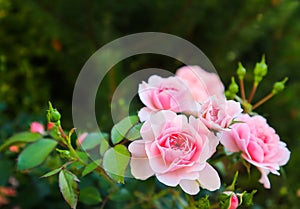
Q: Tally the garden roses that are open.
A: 5